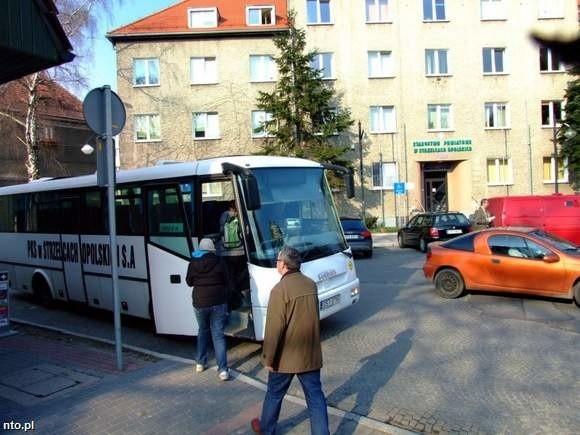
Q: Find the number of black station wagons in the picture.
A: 1